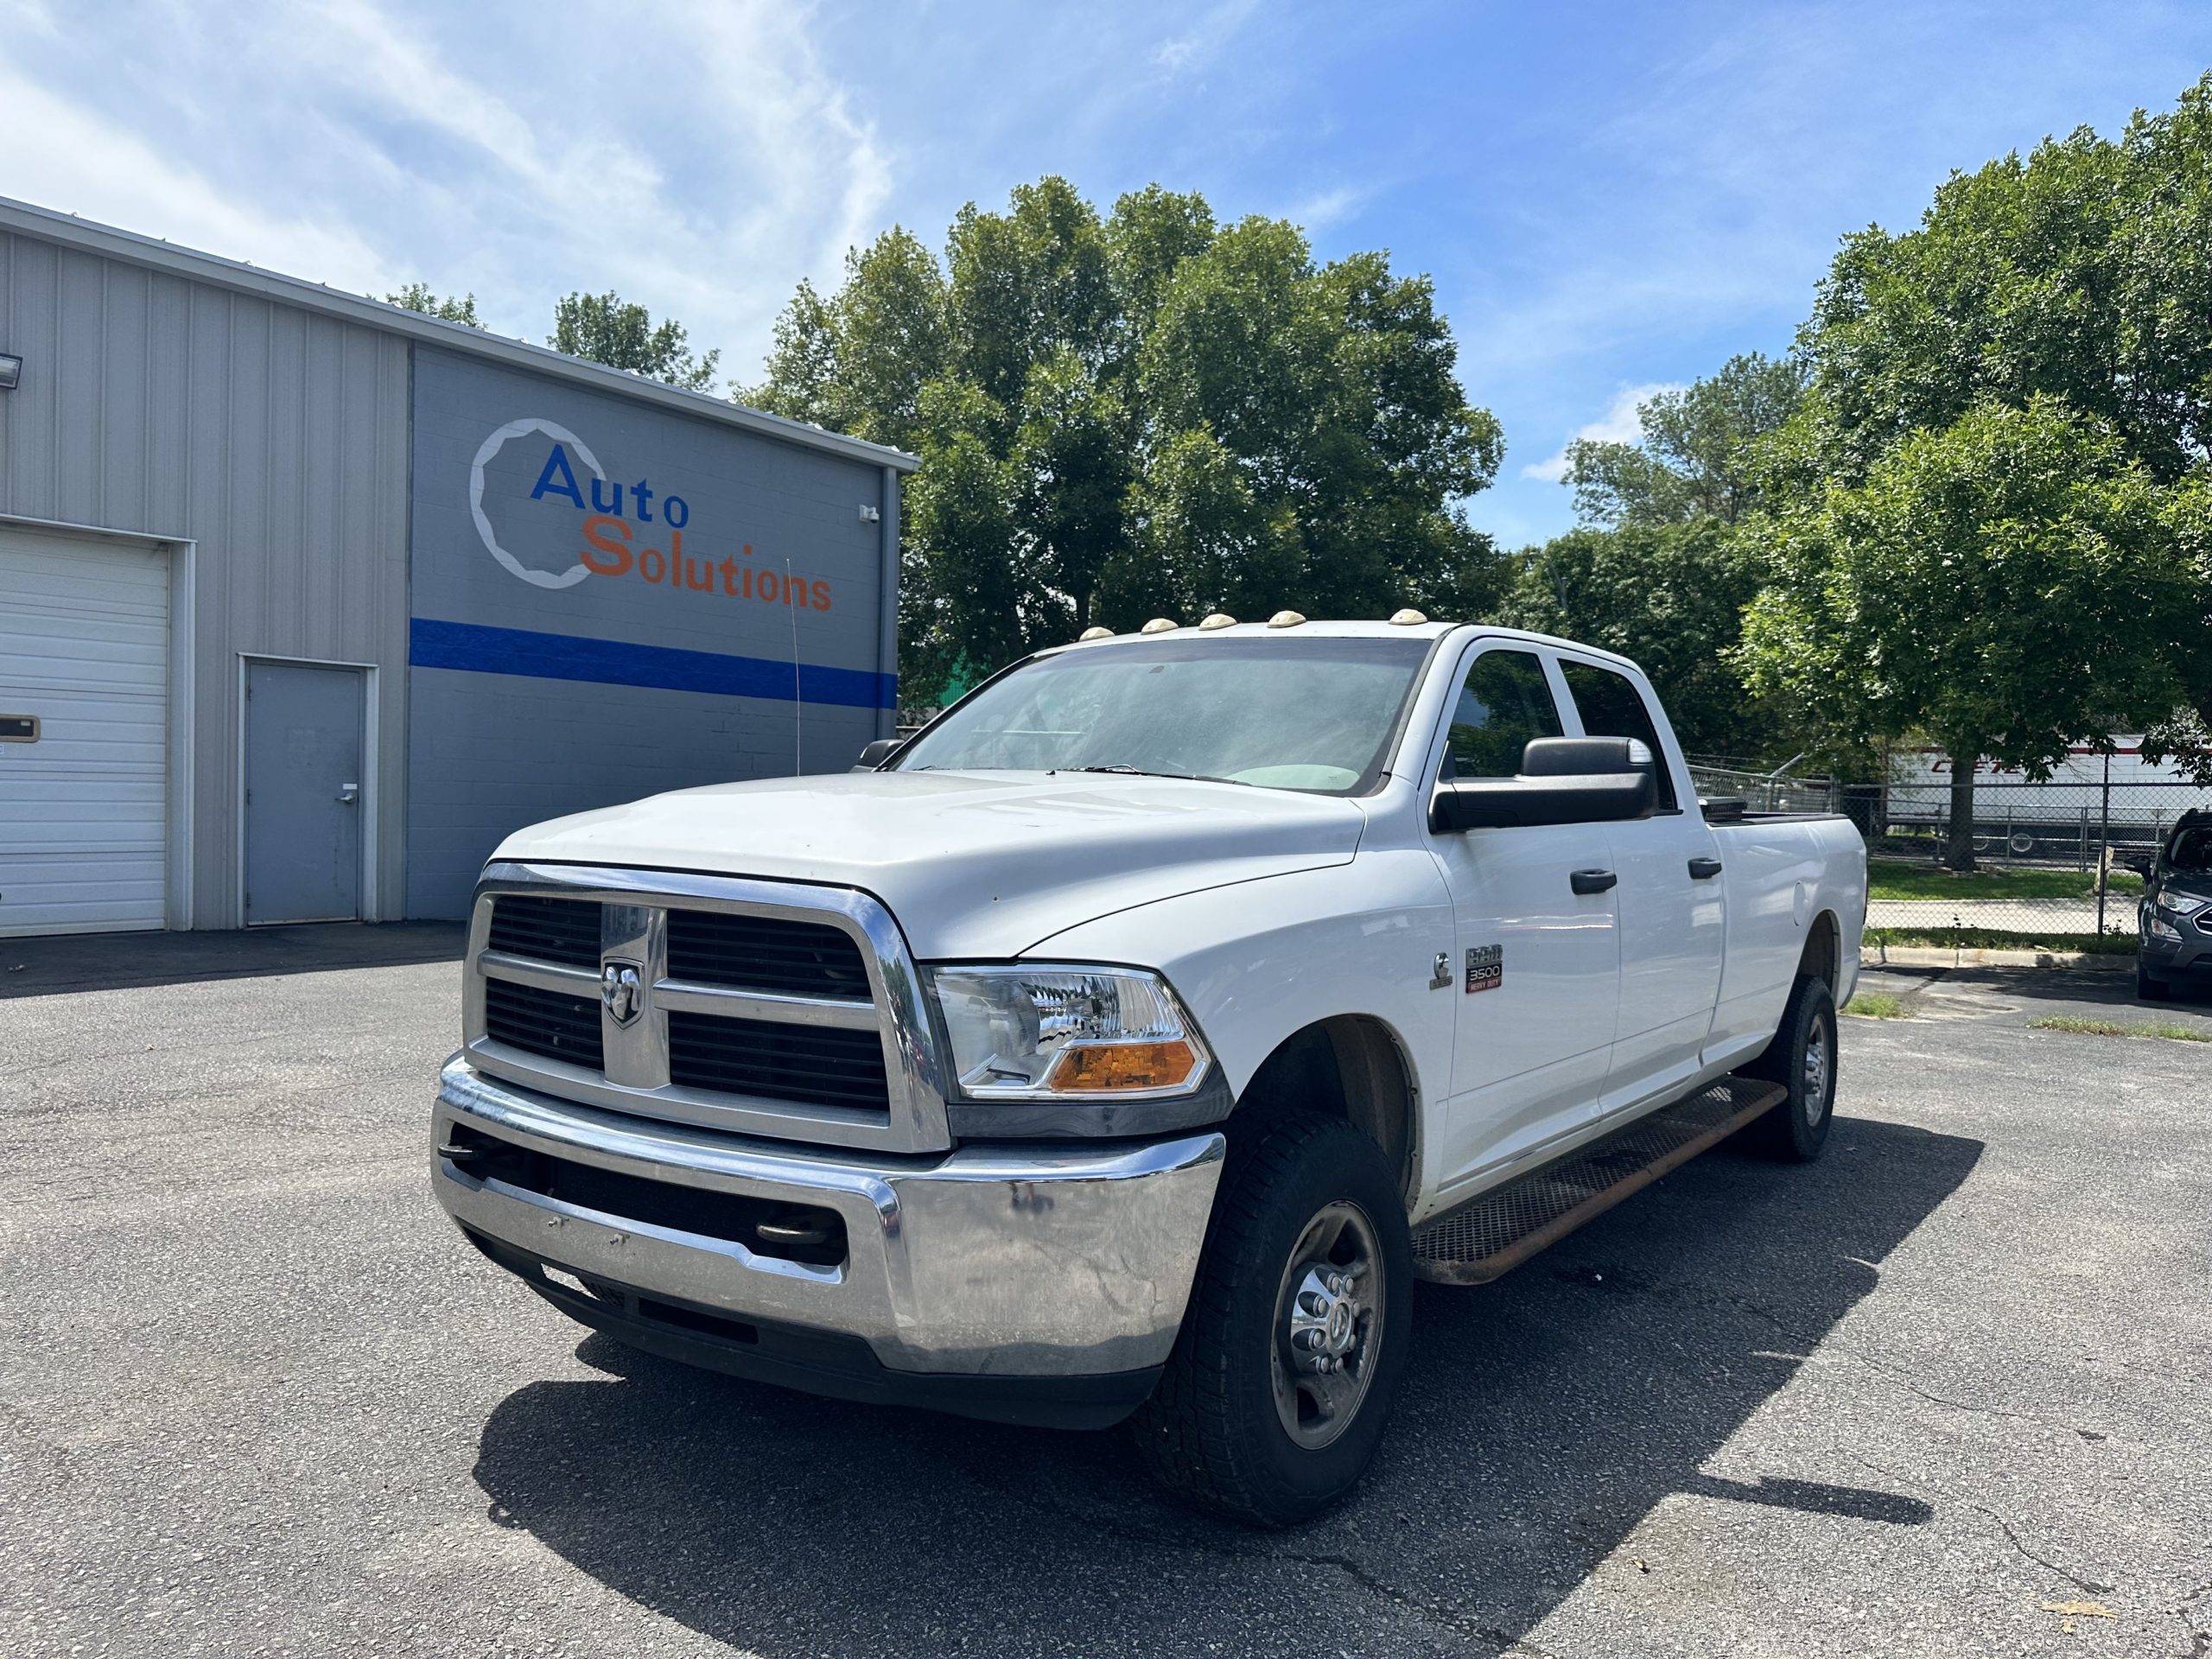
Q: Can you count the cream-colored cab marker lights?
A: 5